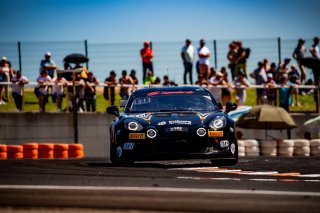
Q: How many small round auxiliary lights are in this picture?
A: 2